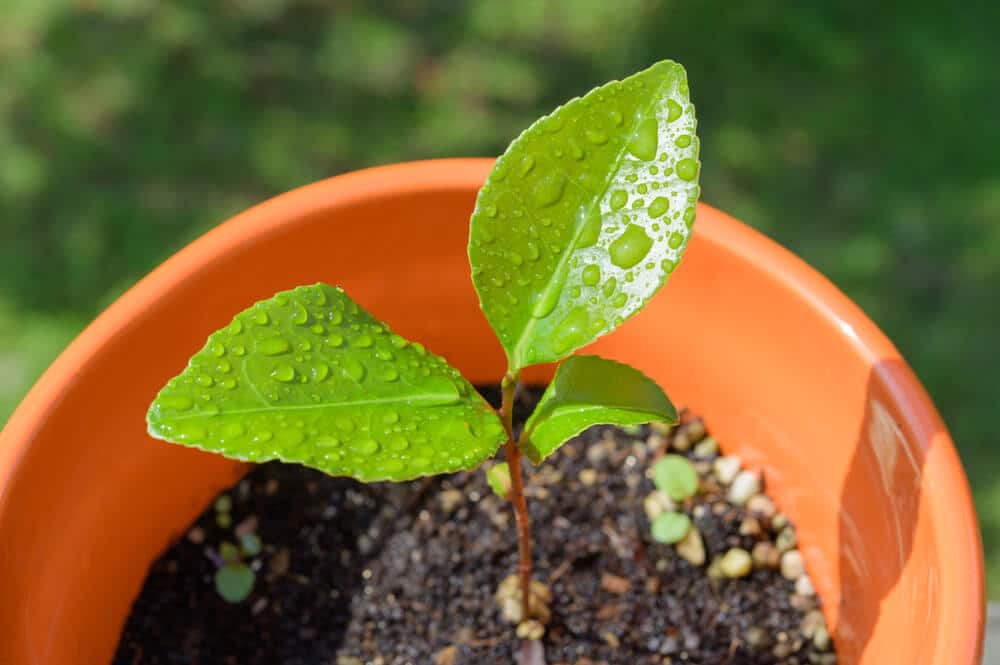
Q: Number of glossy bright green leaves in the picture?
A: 3